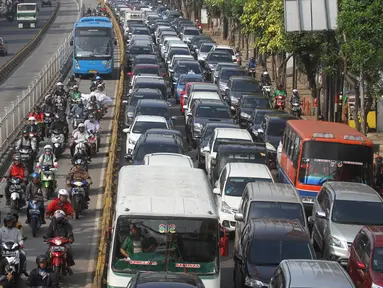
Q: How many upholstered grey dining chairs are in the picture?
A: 0